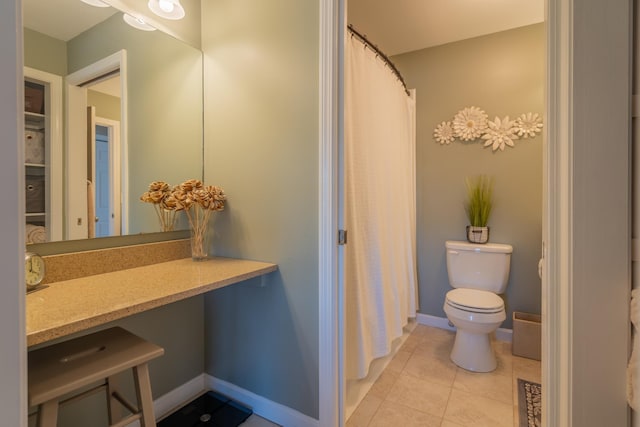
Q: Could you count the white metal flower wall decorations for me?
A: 4